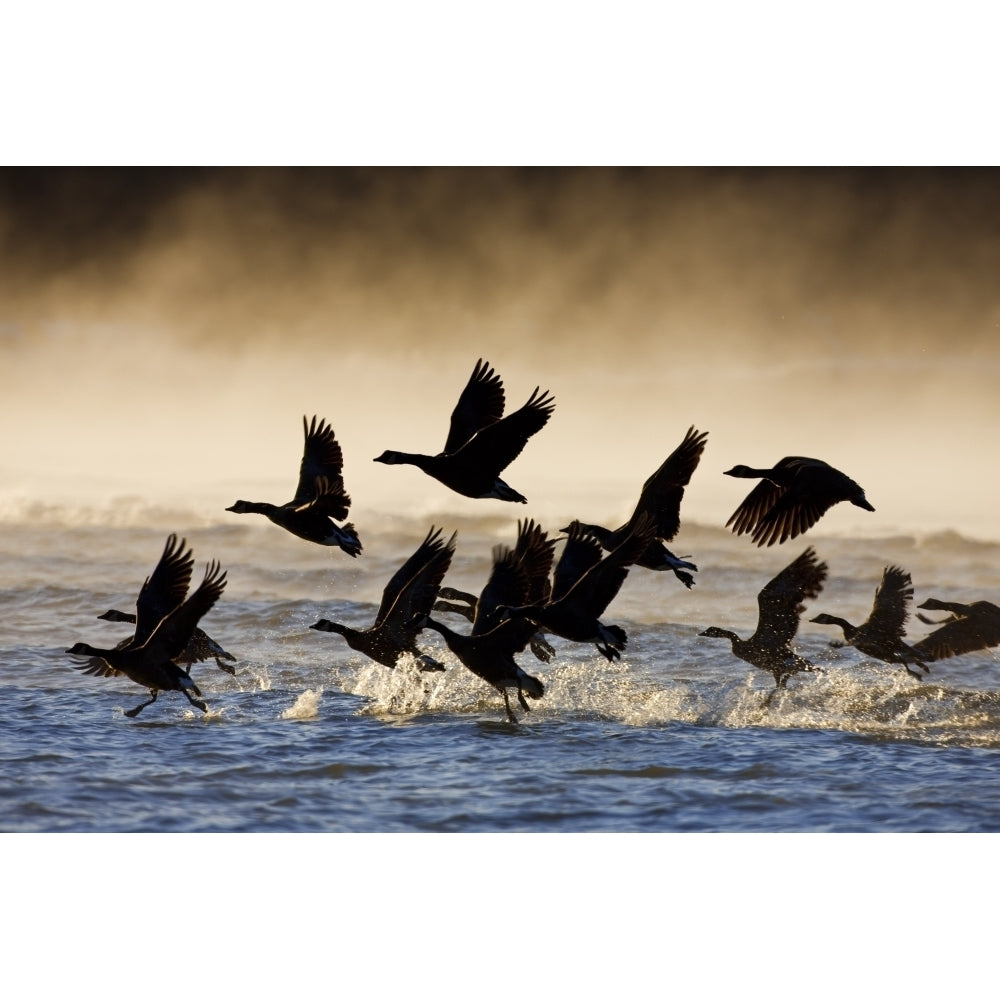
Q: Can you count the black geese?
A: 14